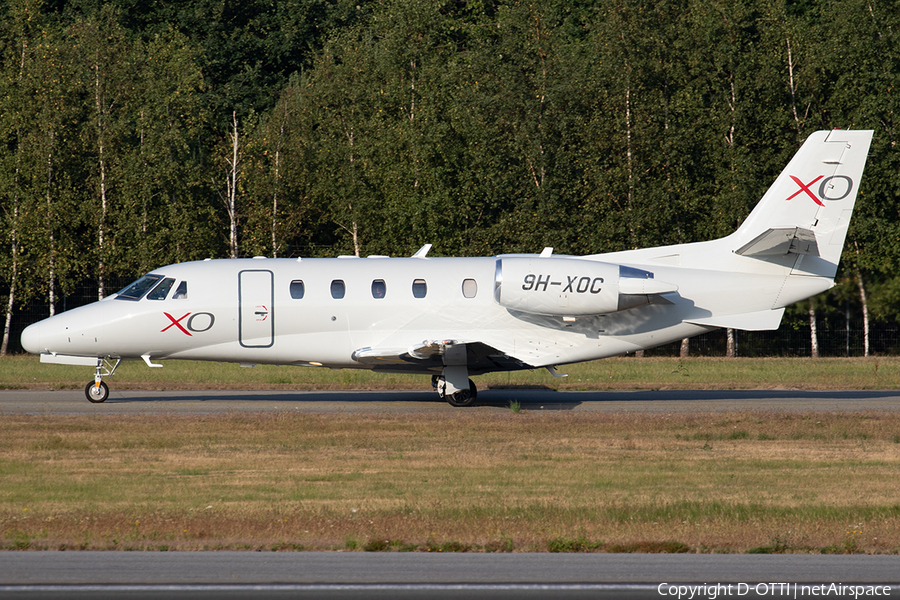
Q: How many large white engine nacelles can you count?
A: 1